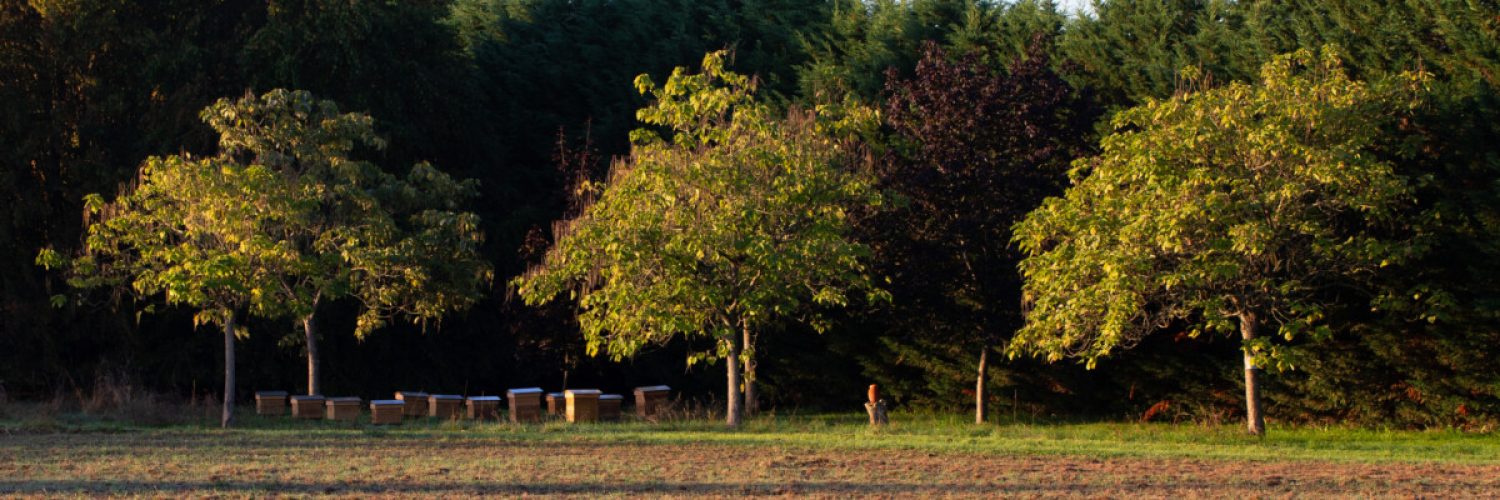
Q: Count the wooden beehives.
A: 12